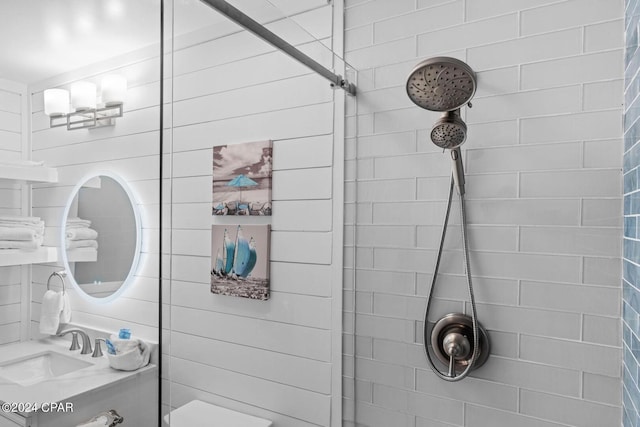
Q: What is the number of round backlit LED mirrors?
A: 1